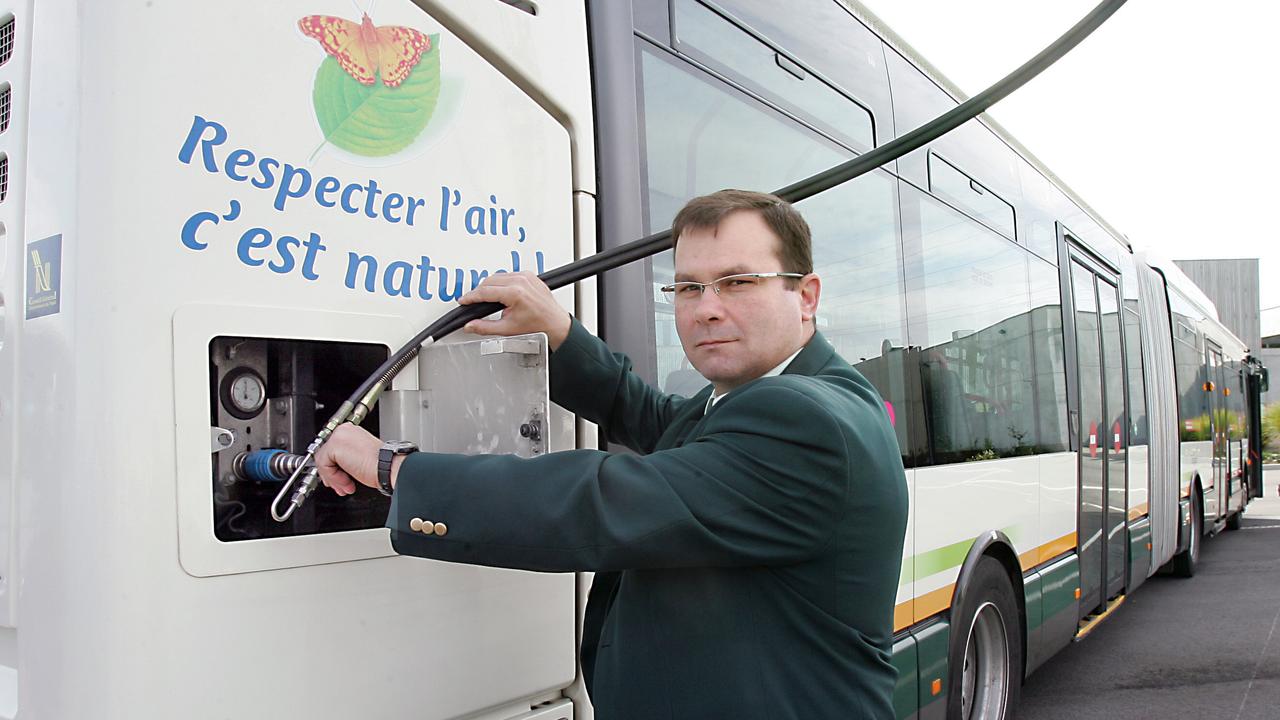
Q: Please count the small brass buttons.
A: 3